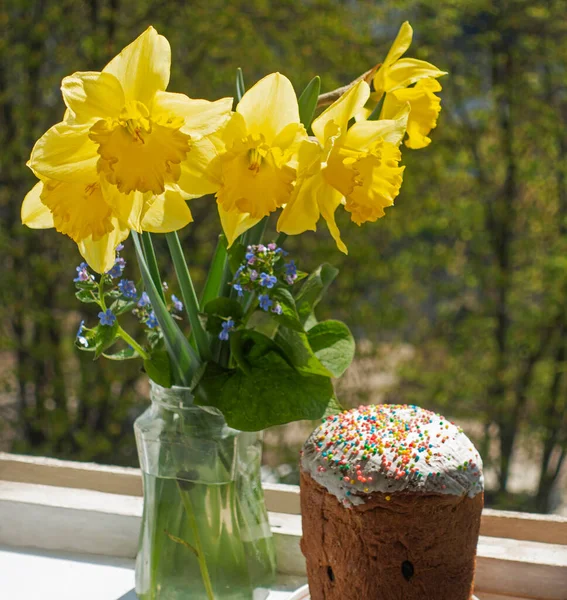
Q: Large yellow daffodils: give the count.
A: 5